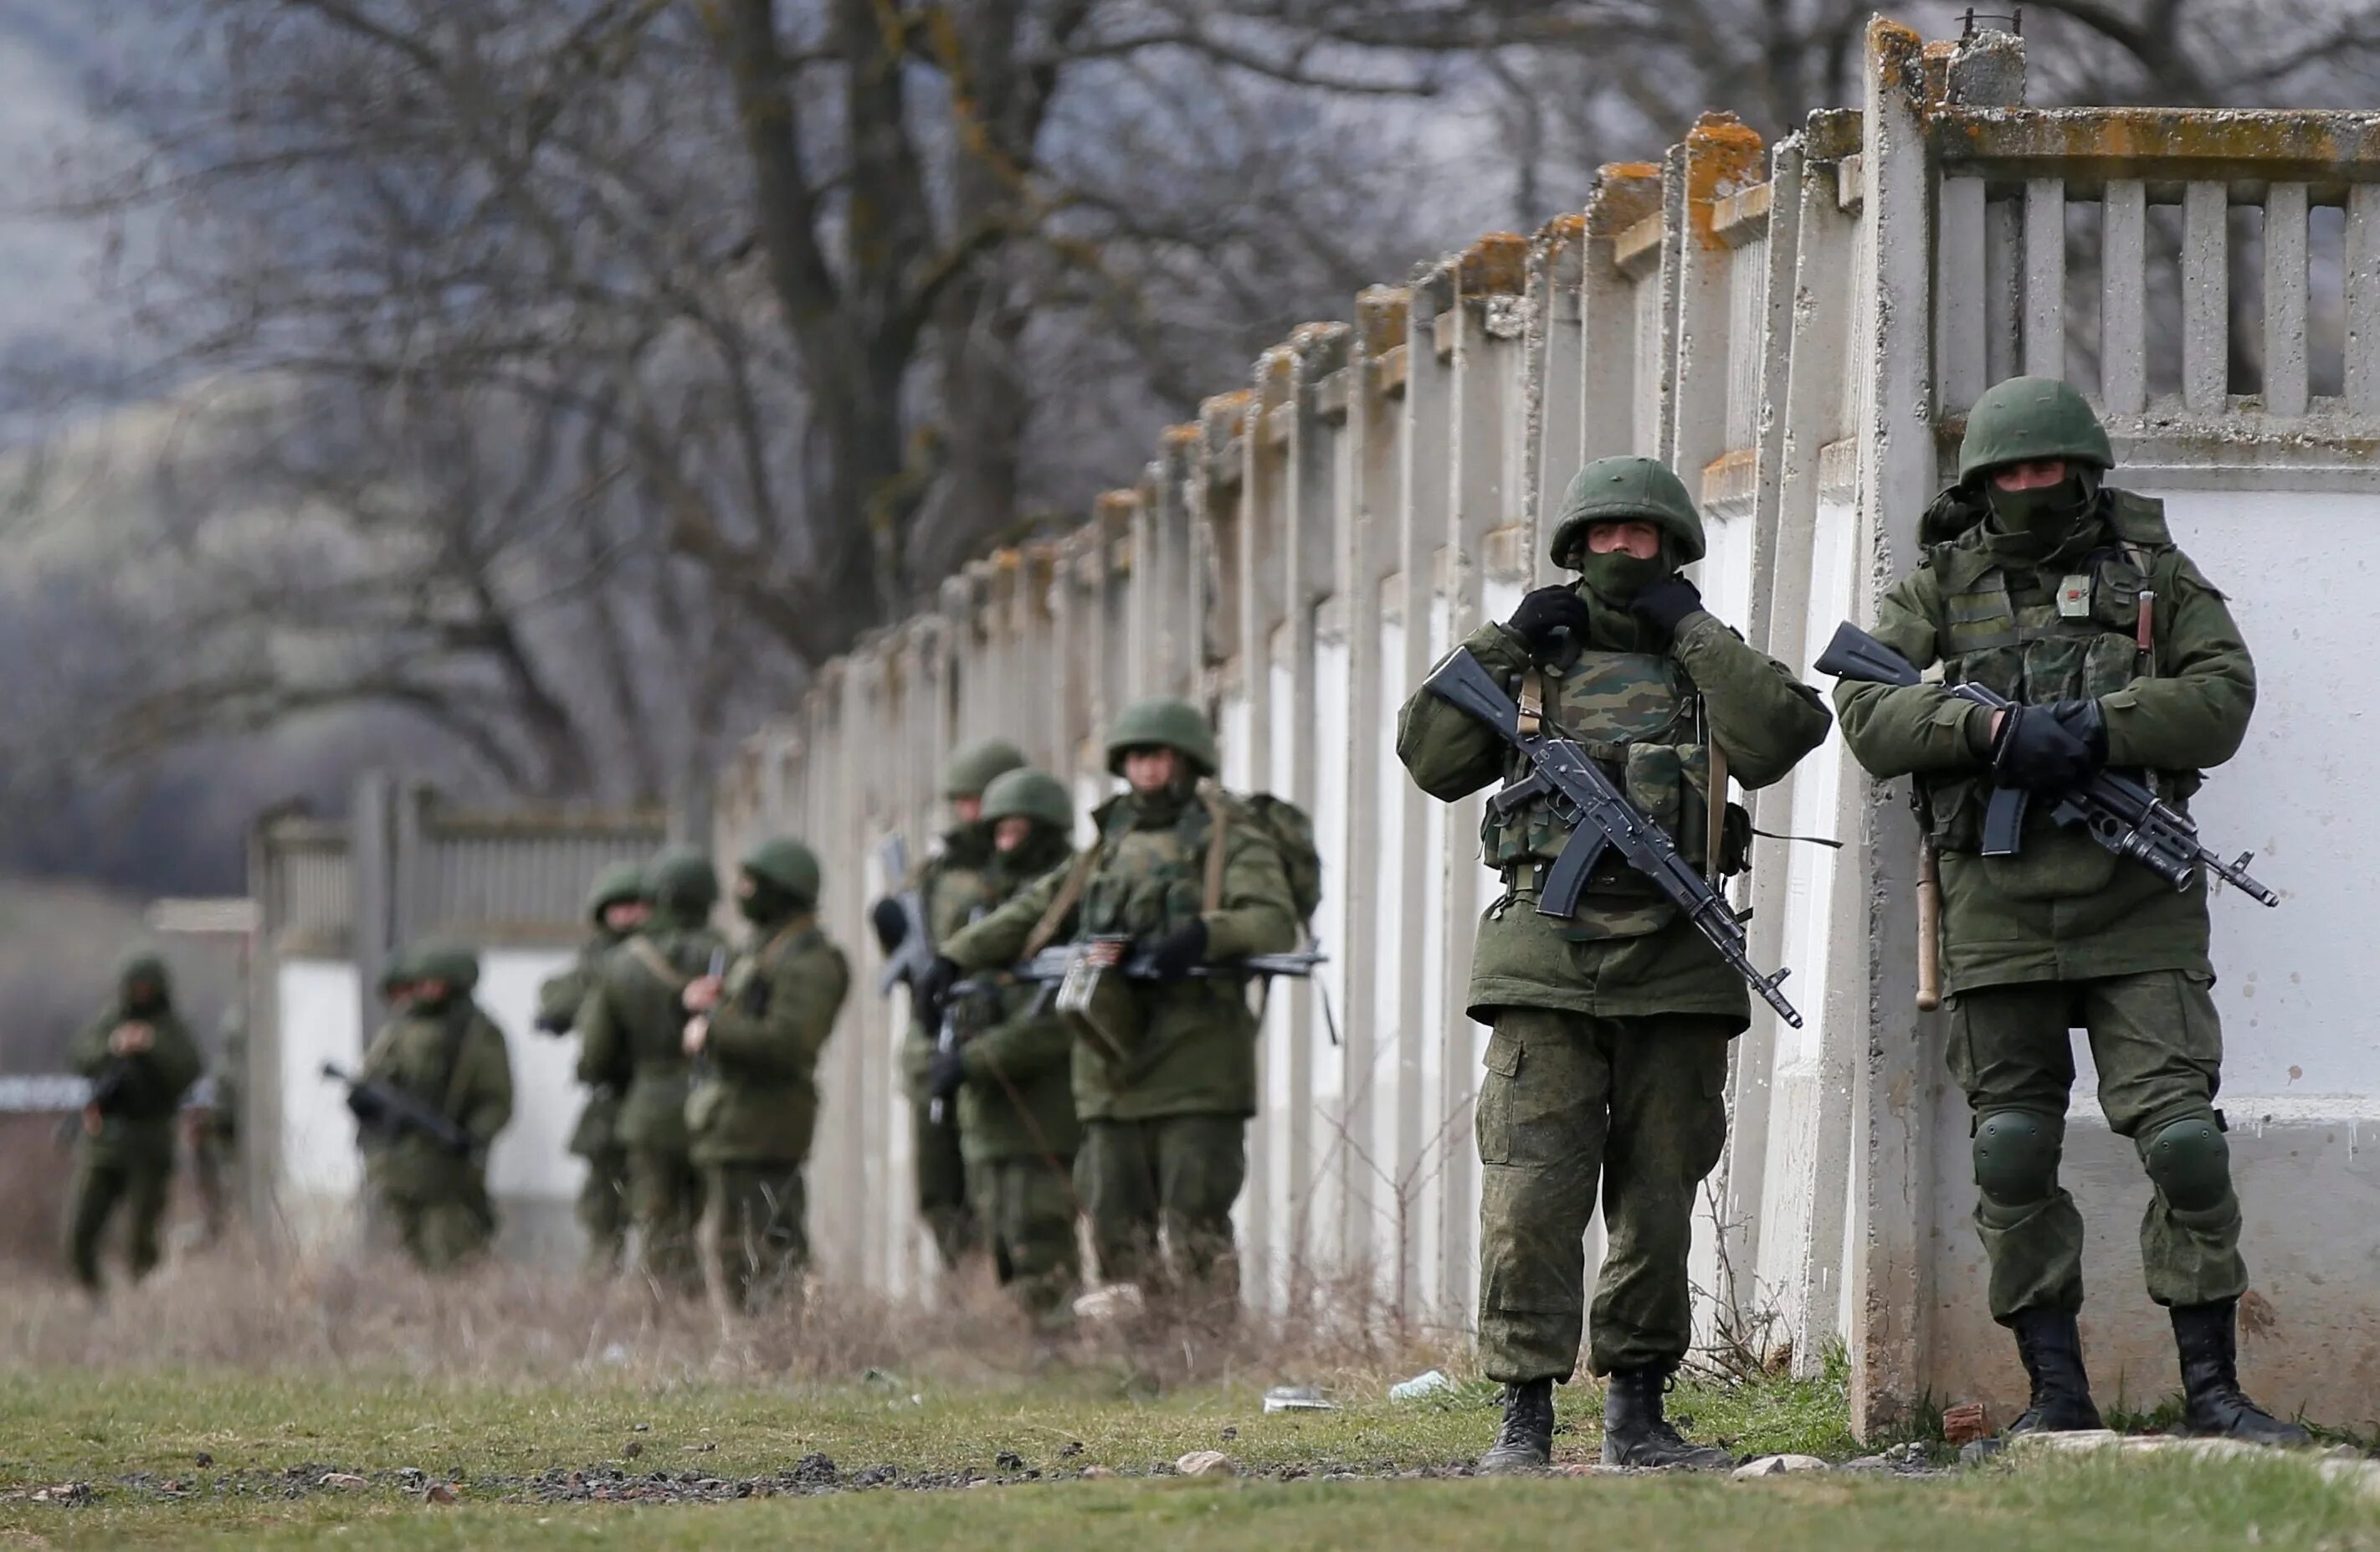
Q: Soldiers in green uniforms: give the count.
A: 11